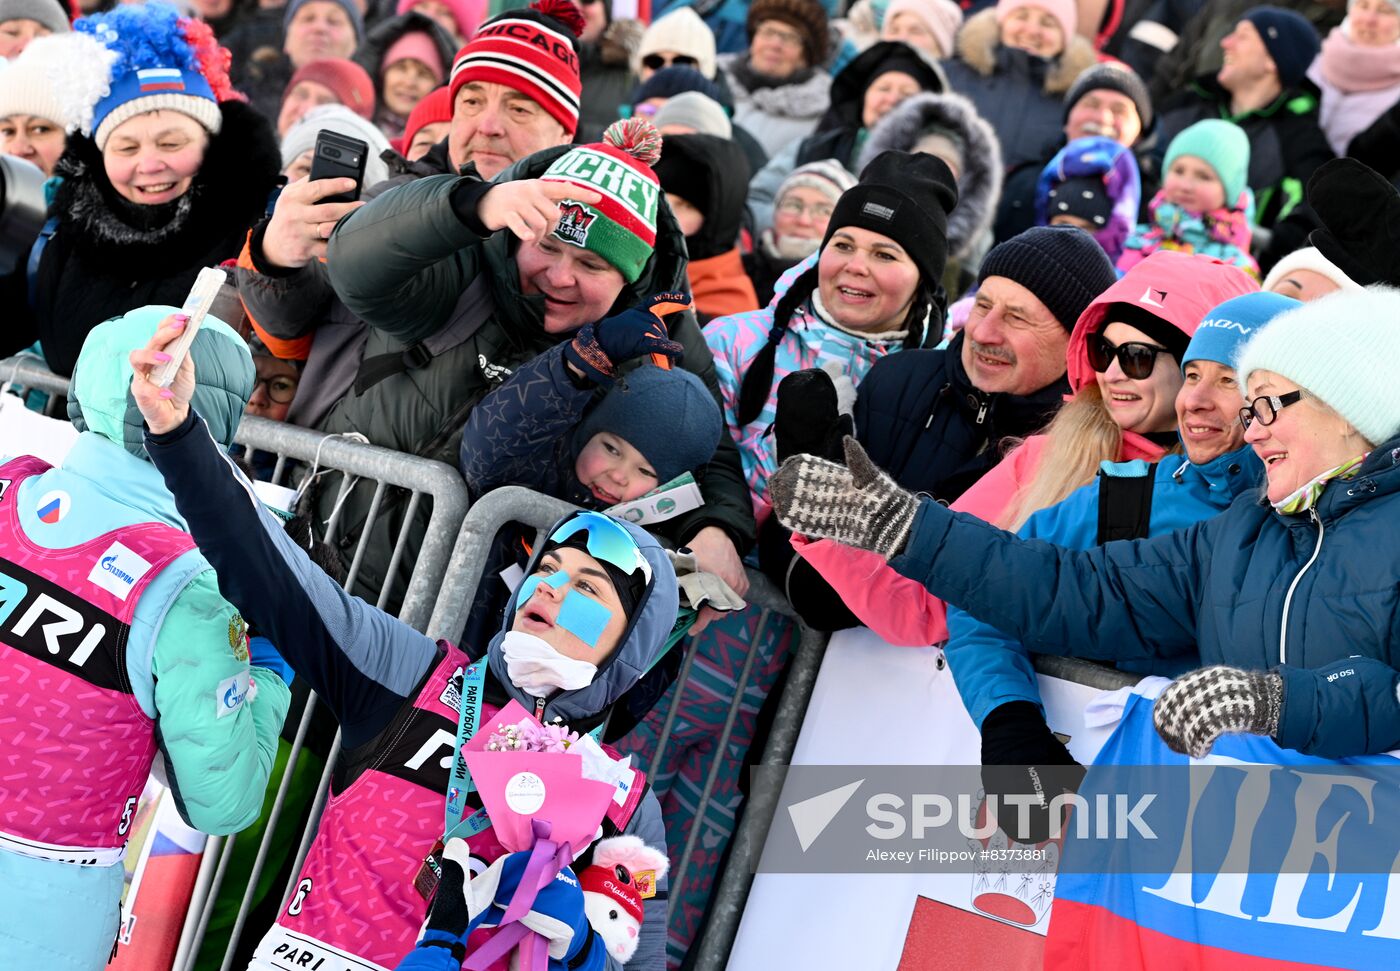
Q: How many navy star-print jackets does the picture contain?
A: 1